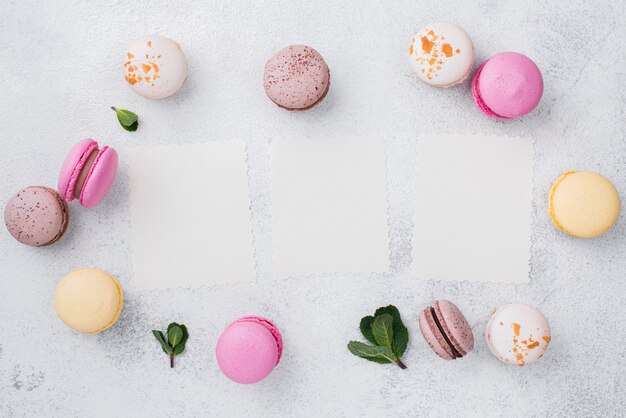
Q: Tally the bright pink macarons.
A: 3